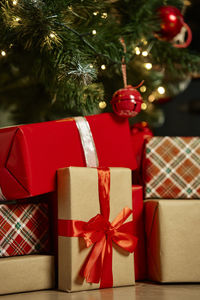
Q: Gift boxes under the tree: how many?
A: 7